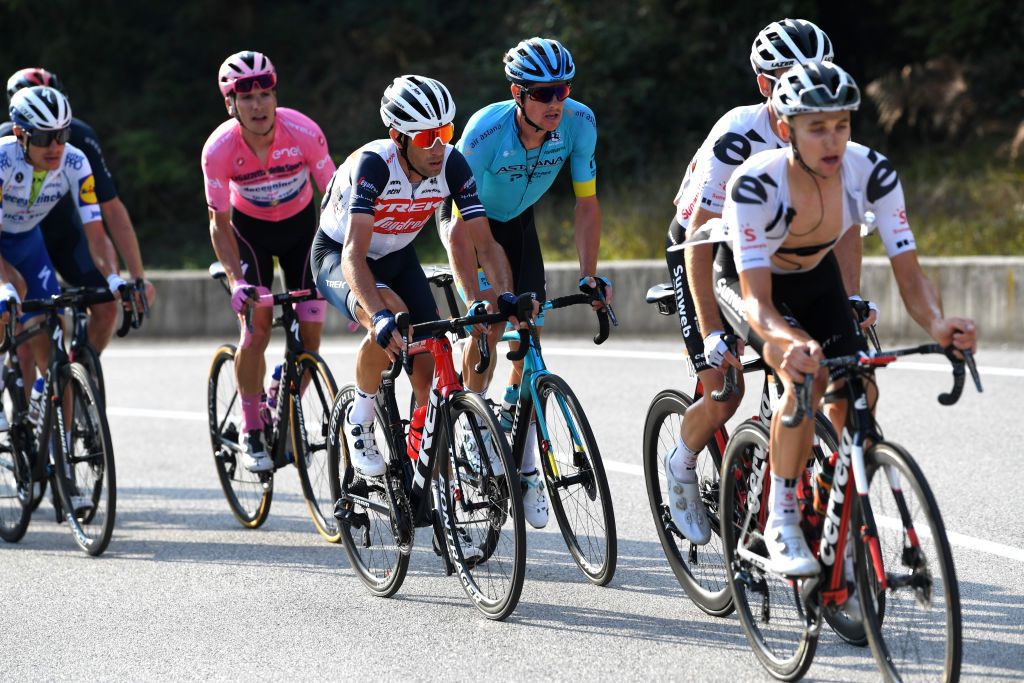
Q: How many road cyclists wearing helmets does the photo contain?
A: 7